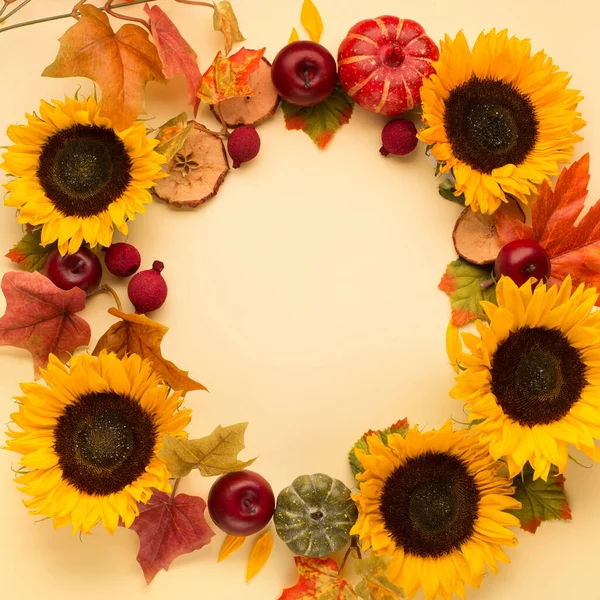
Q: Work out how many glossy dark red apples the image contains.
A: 4